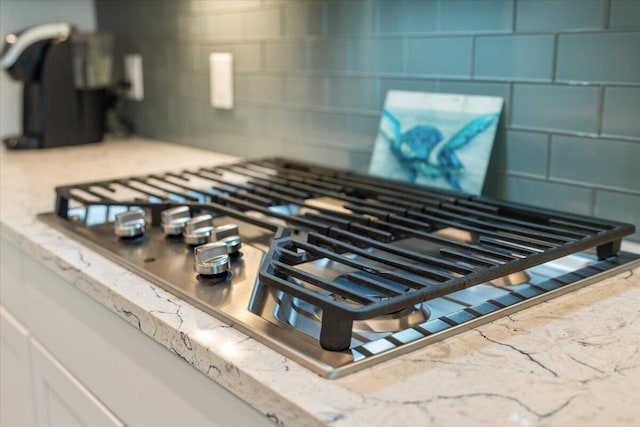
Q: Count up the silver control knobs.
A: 5